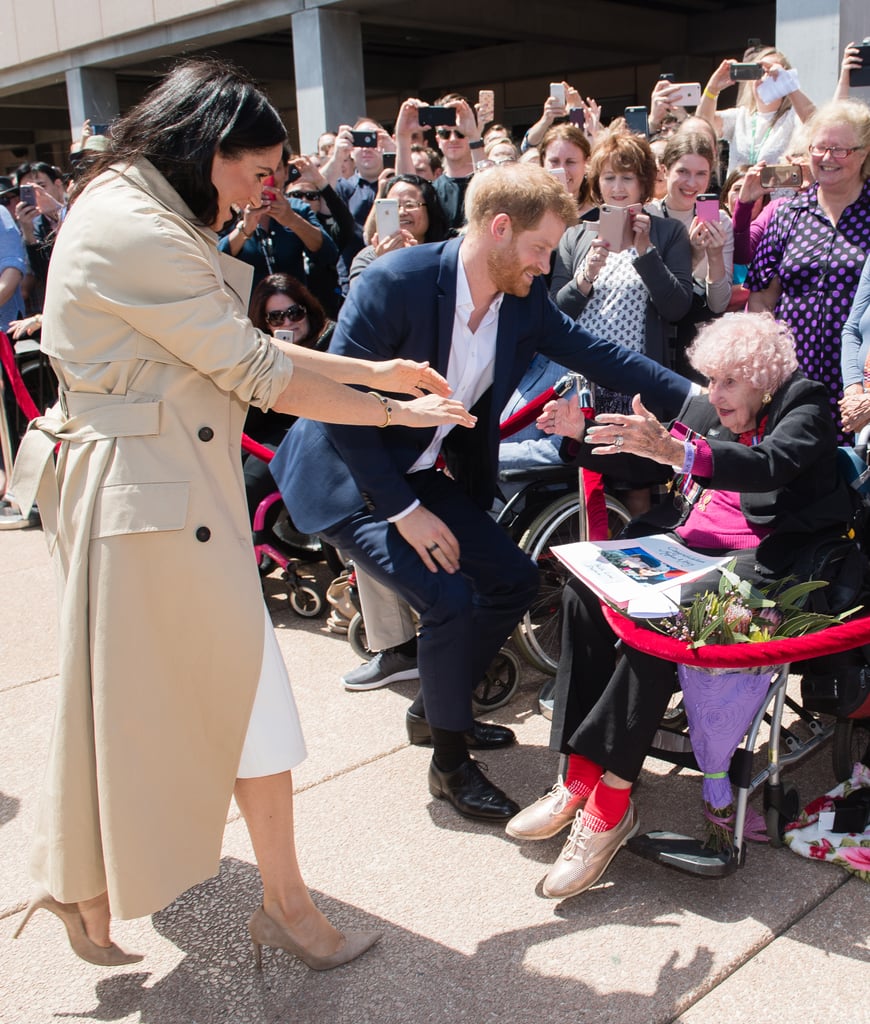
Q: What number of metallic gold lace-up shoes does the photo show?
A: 2